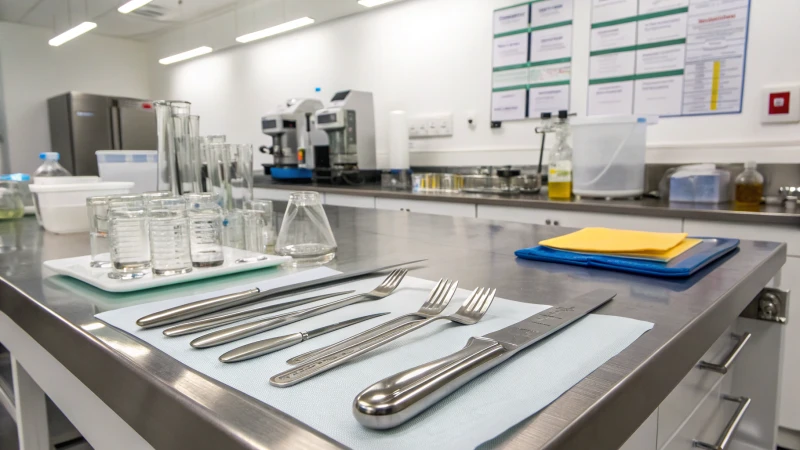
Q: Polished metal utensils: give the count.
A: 7